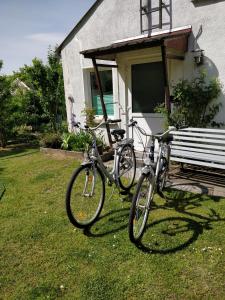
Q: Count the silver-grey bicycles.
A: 2